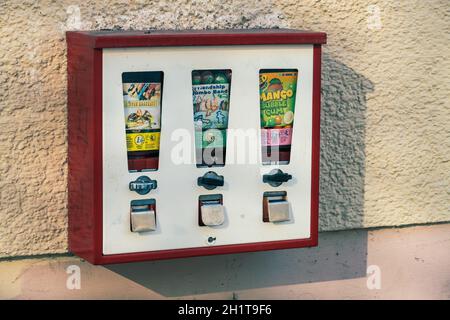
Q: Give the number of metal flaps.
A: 3